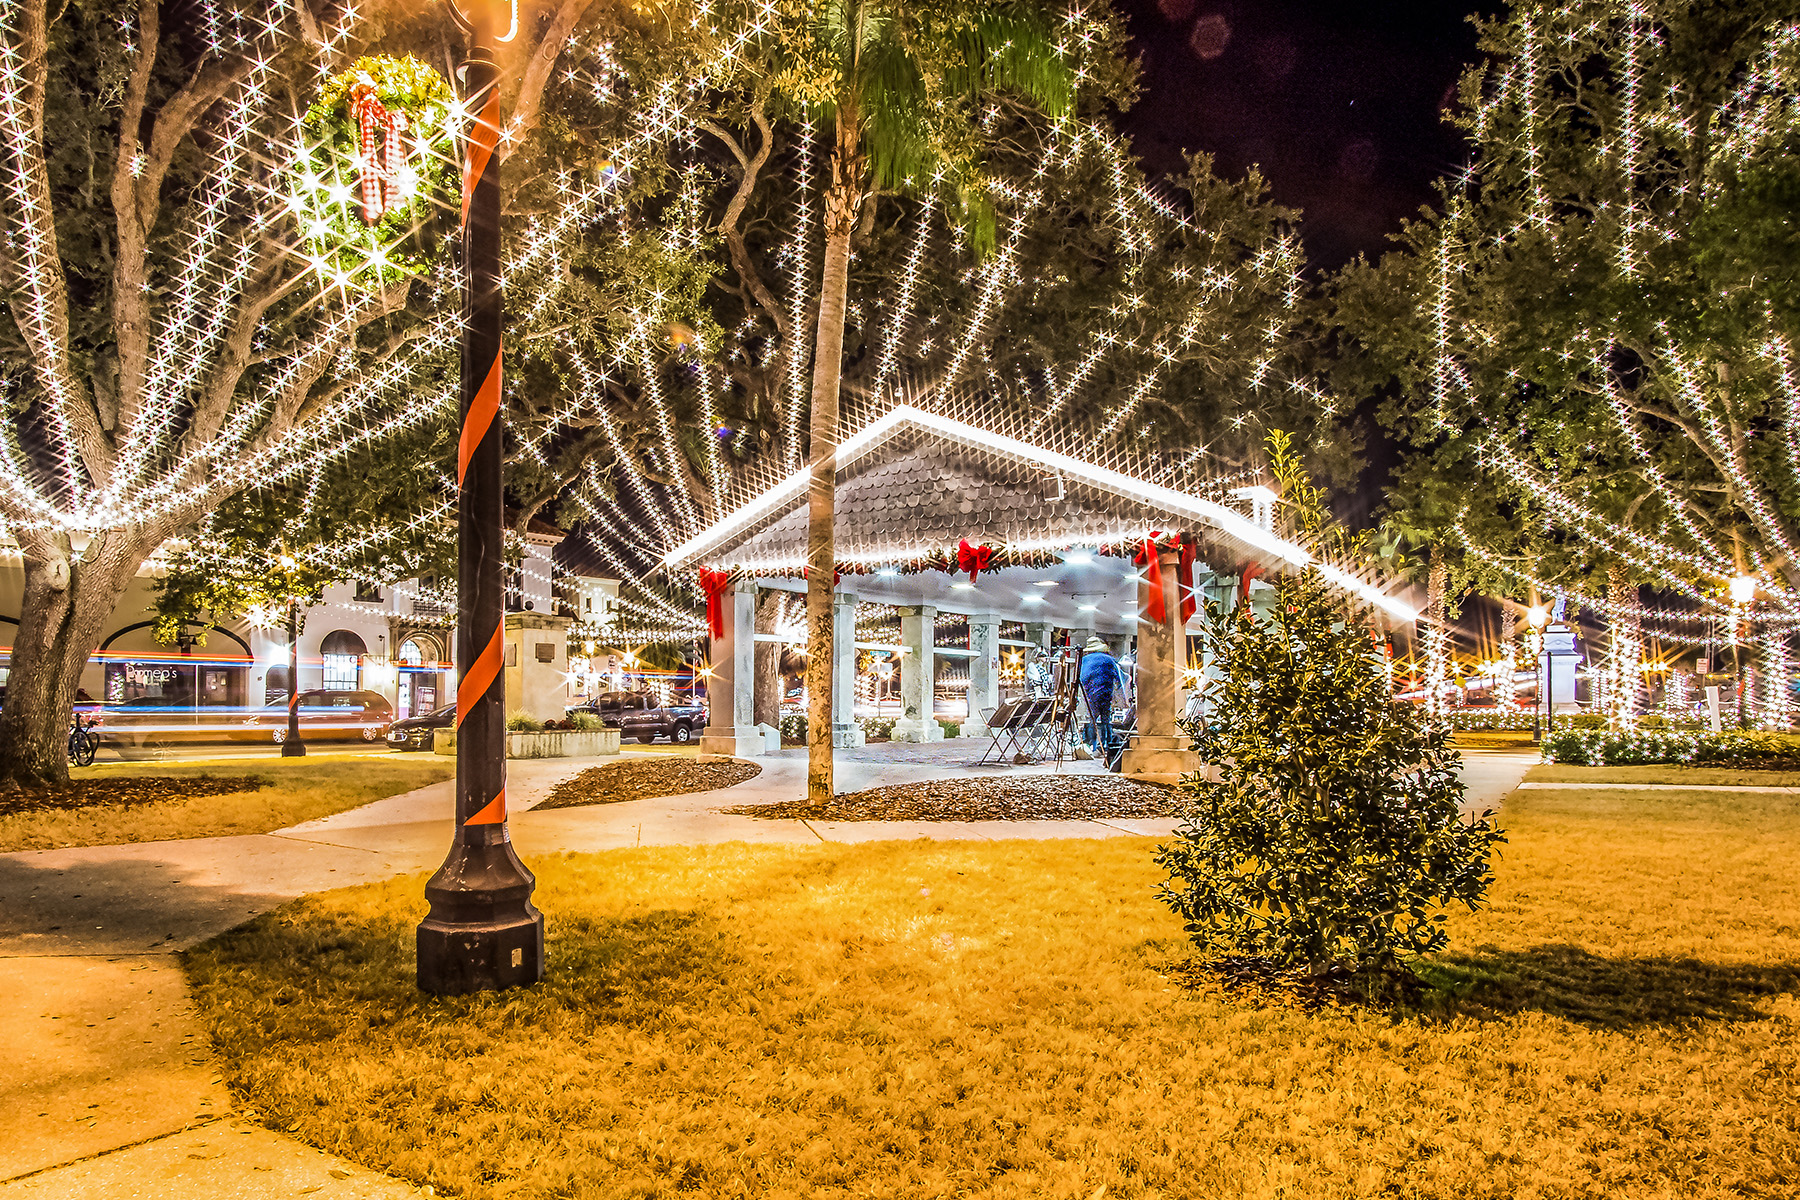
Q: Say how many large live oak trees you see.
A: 3